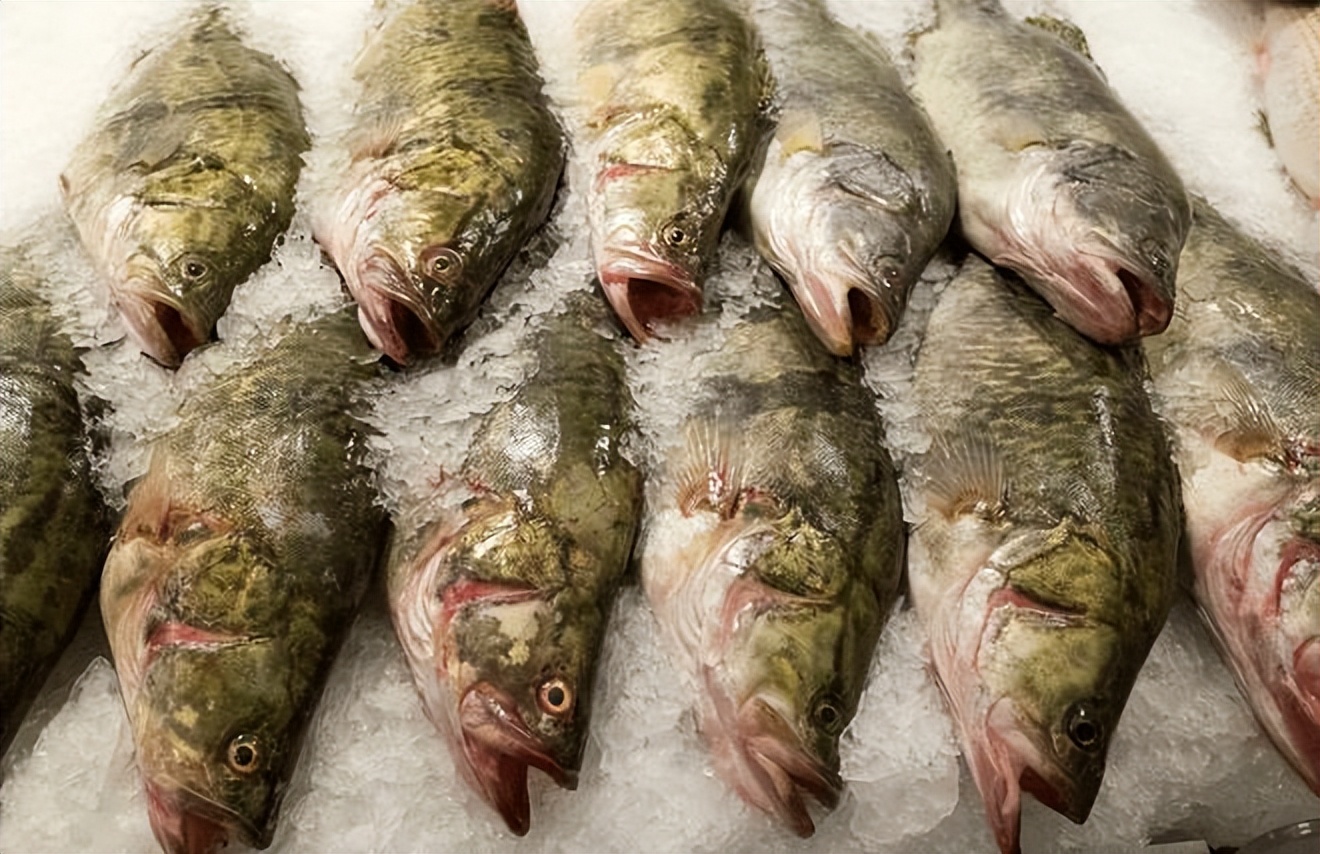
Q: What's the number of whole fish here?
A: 9